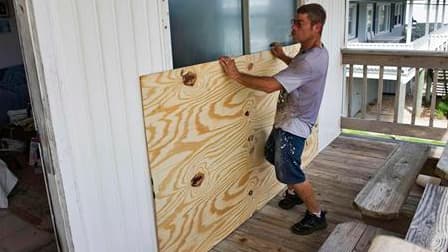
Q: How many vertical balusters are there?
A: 6